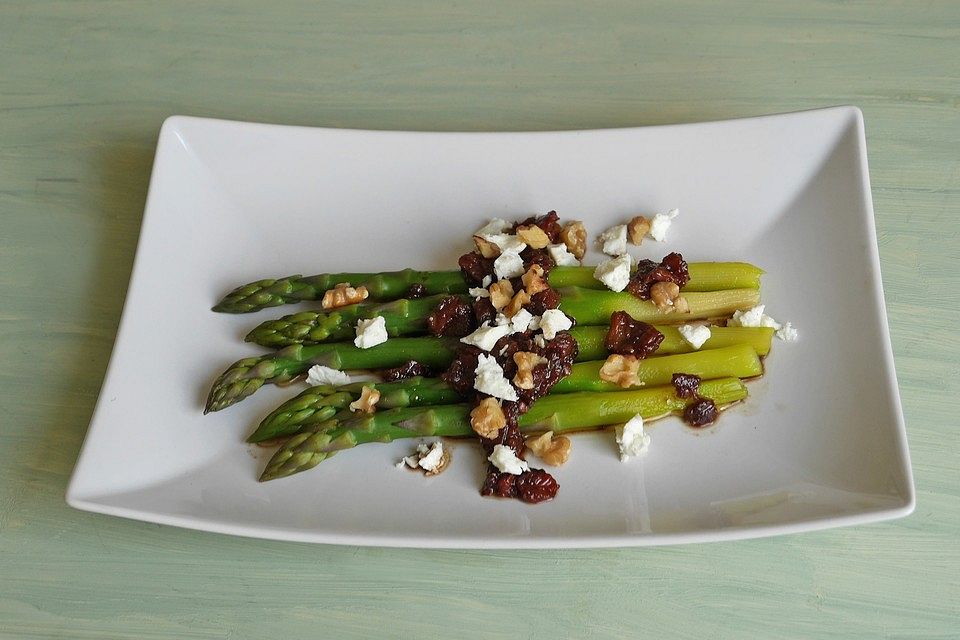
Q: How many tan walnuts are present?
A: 14